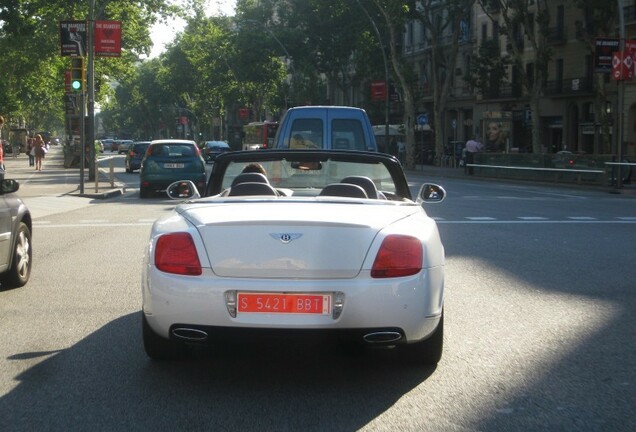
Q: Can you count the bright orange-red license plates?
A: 1